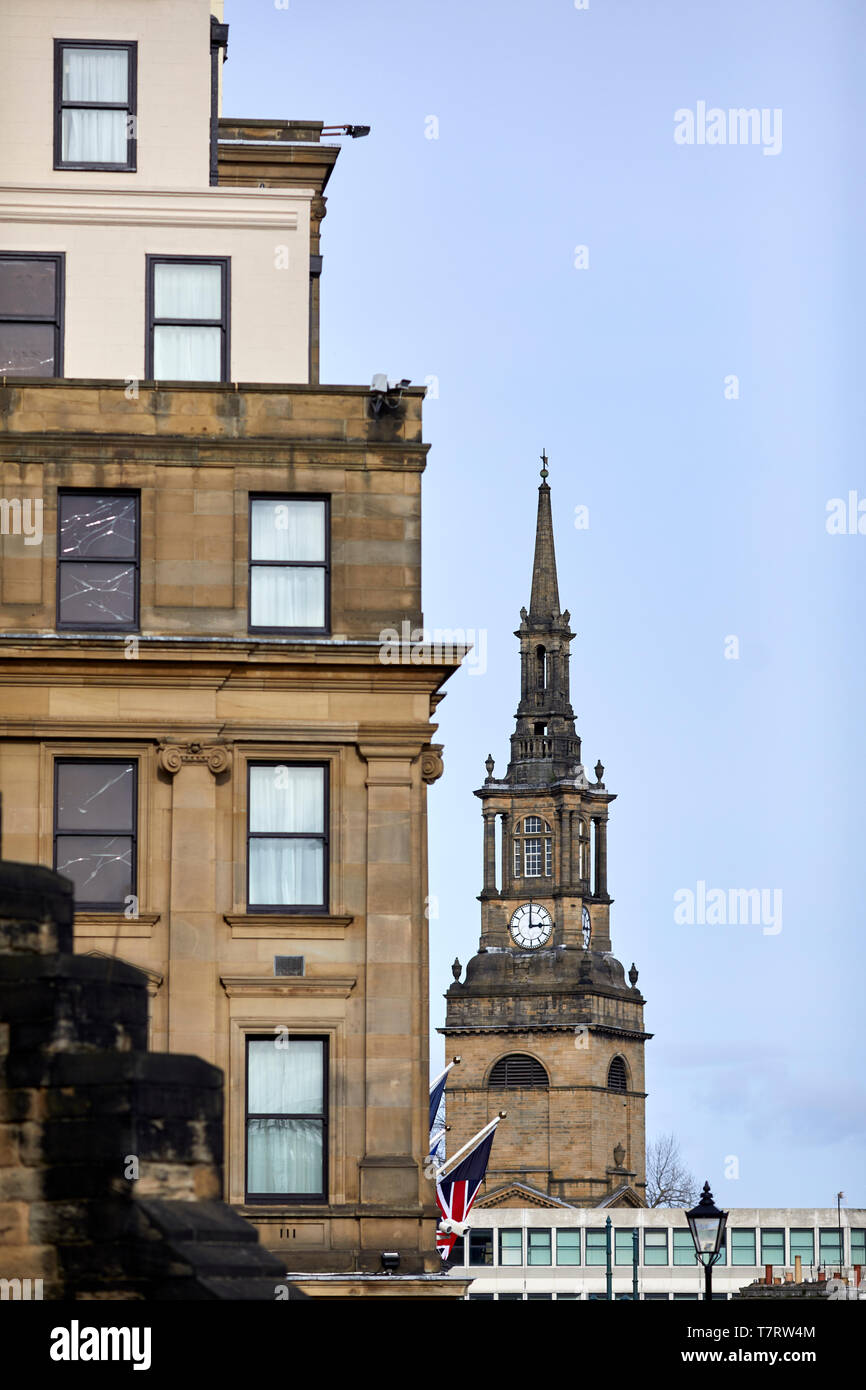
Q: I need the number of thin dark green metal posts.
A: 2